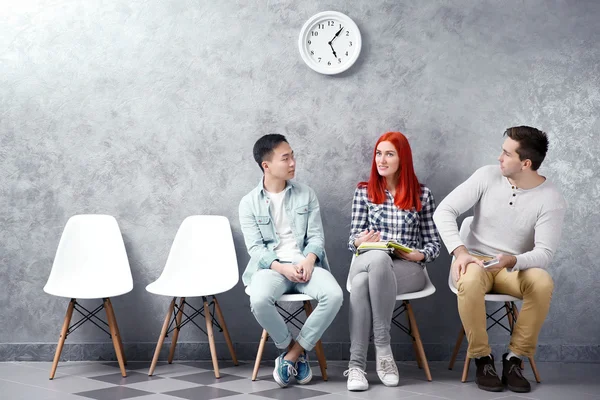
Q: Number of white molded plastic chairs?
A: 5